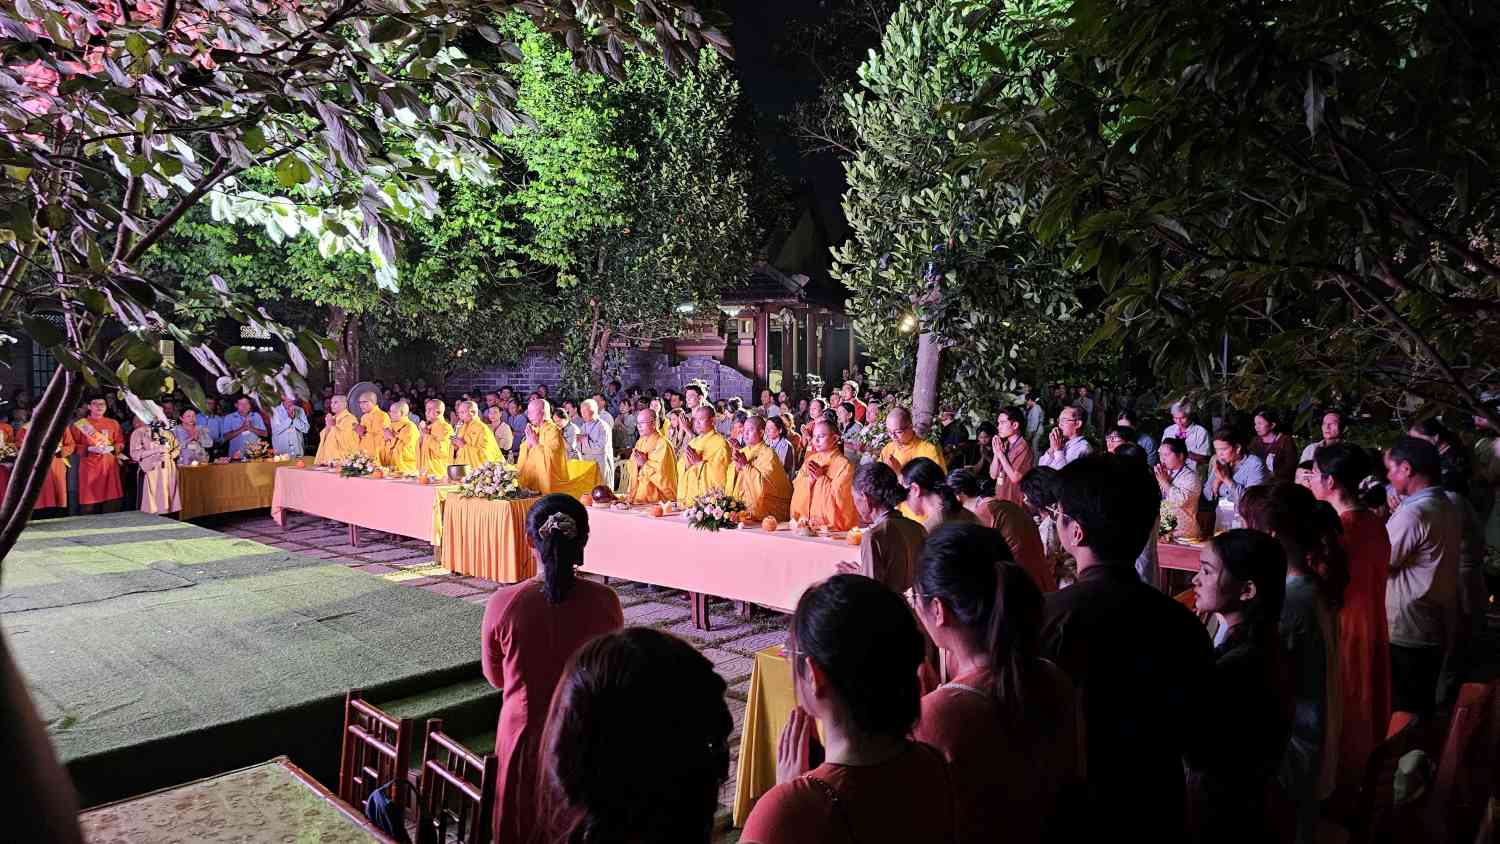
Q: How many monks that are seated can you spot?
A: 11